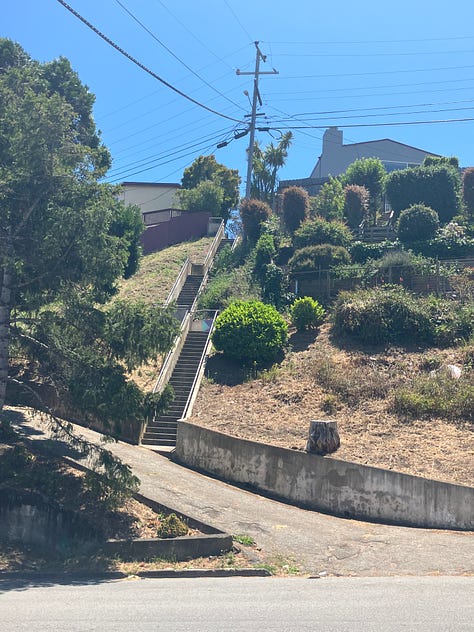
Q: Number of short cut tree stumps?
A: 1